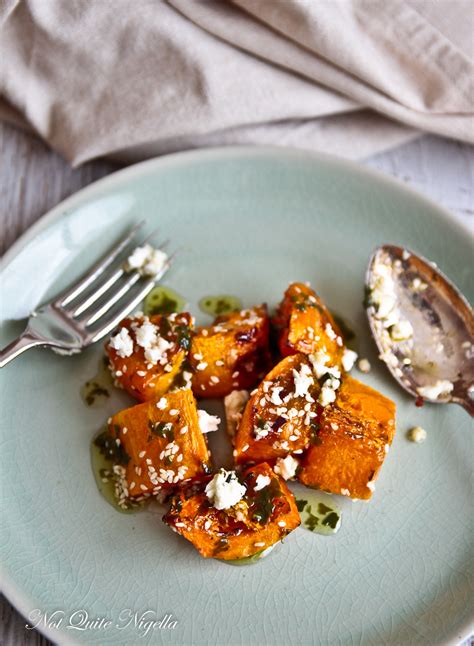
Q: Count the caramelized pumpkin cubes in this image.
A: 7